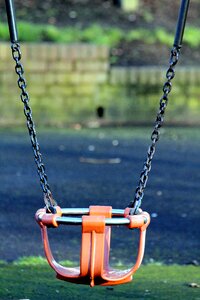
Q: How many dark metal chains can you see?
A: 2